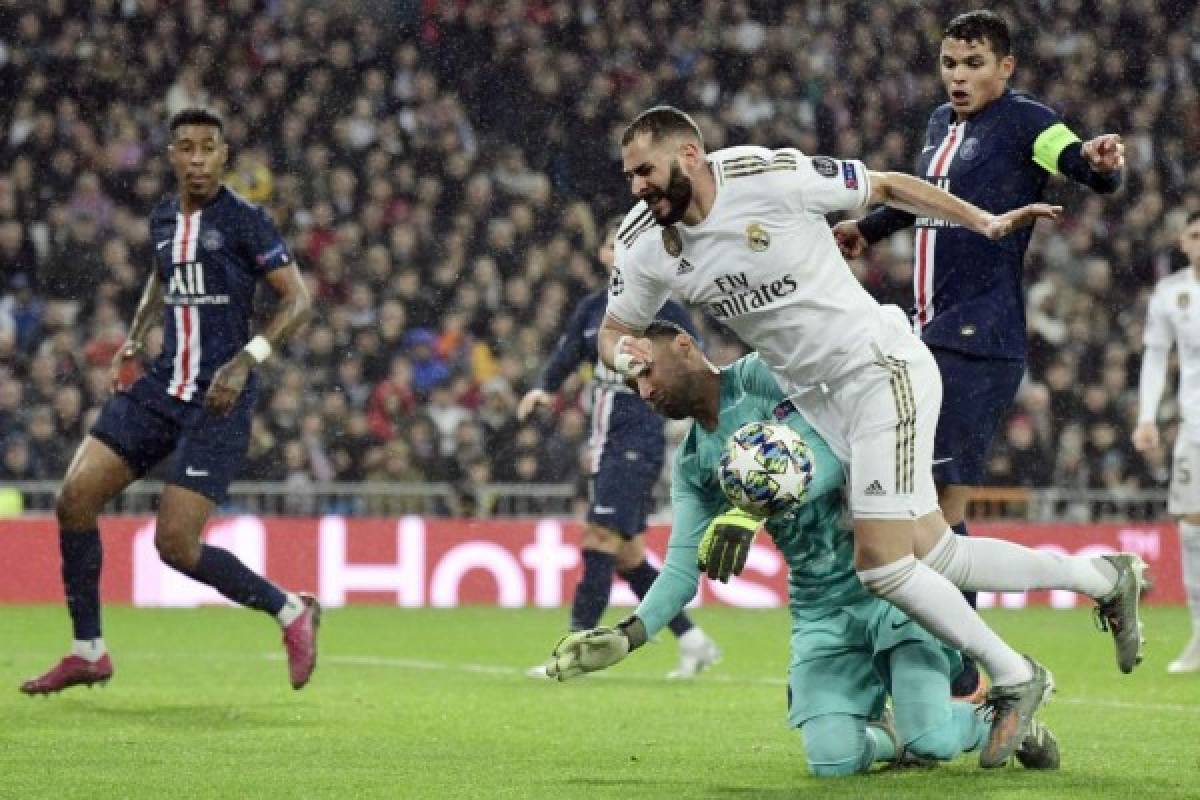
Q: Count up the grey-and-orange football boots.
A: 2